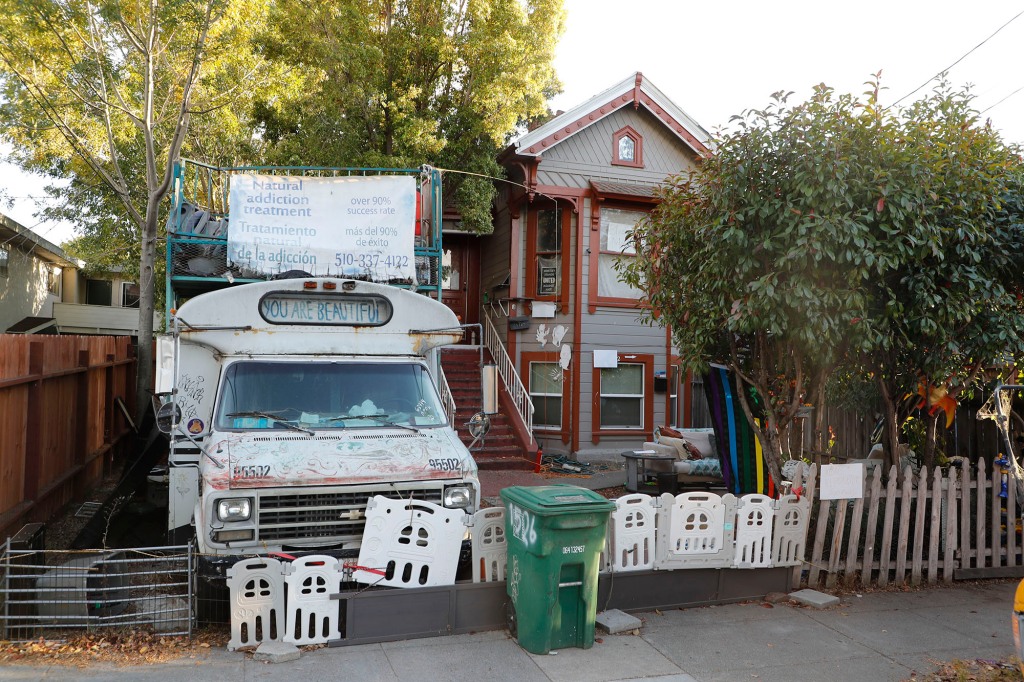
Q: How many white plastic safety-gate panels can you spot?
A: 8